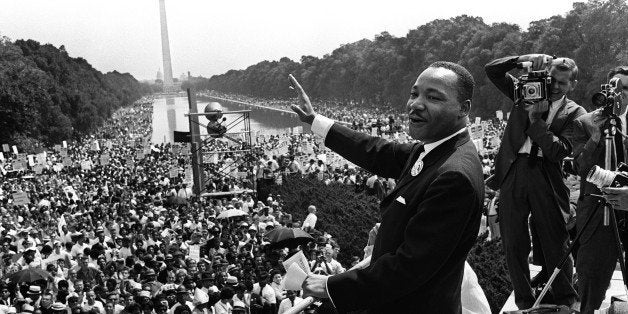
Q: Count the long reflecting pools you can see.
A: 1